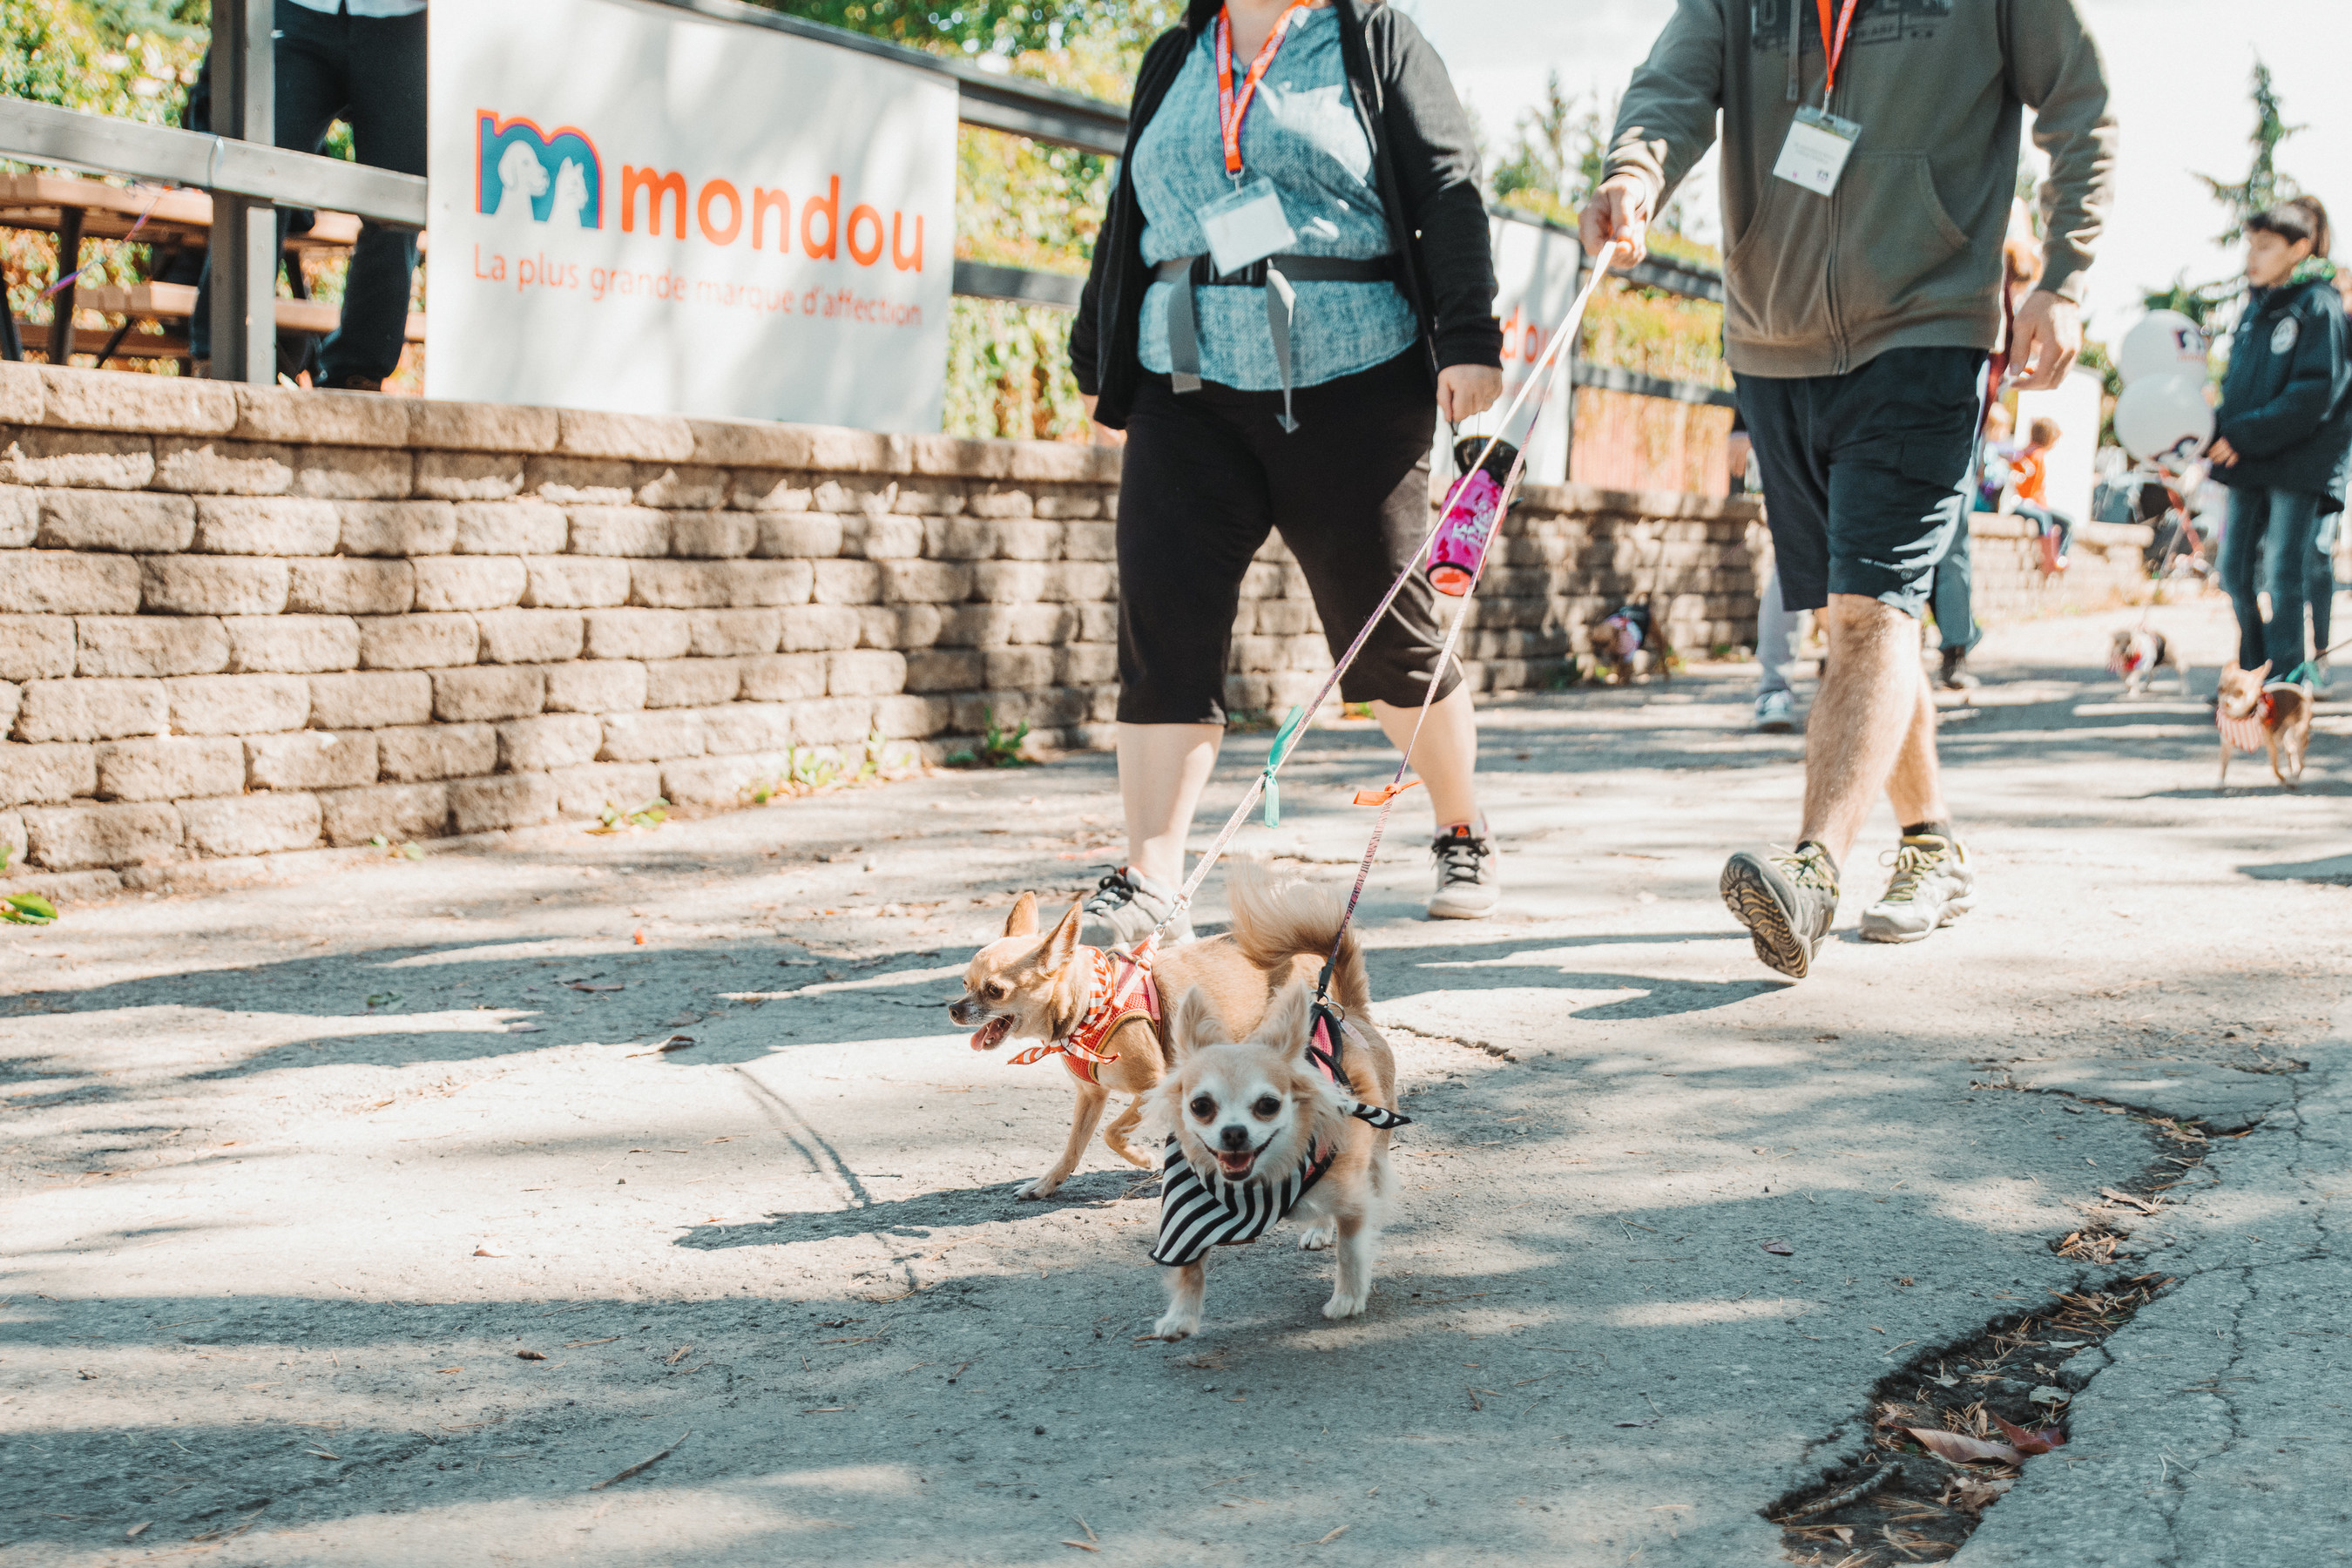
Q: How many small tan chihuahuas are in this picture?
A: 3